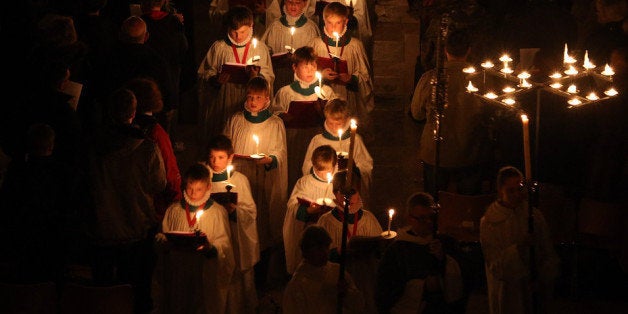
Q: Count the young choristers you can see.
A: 10